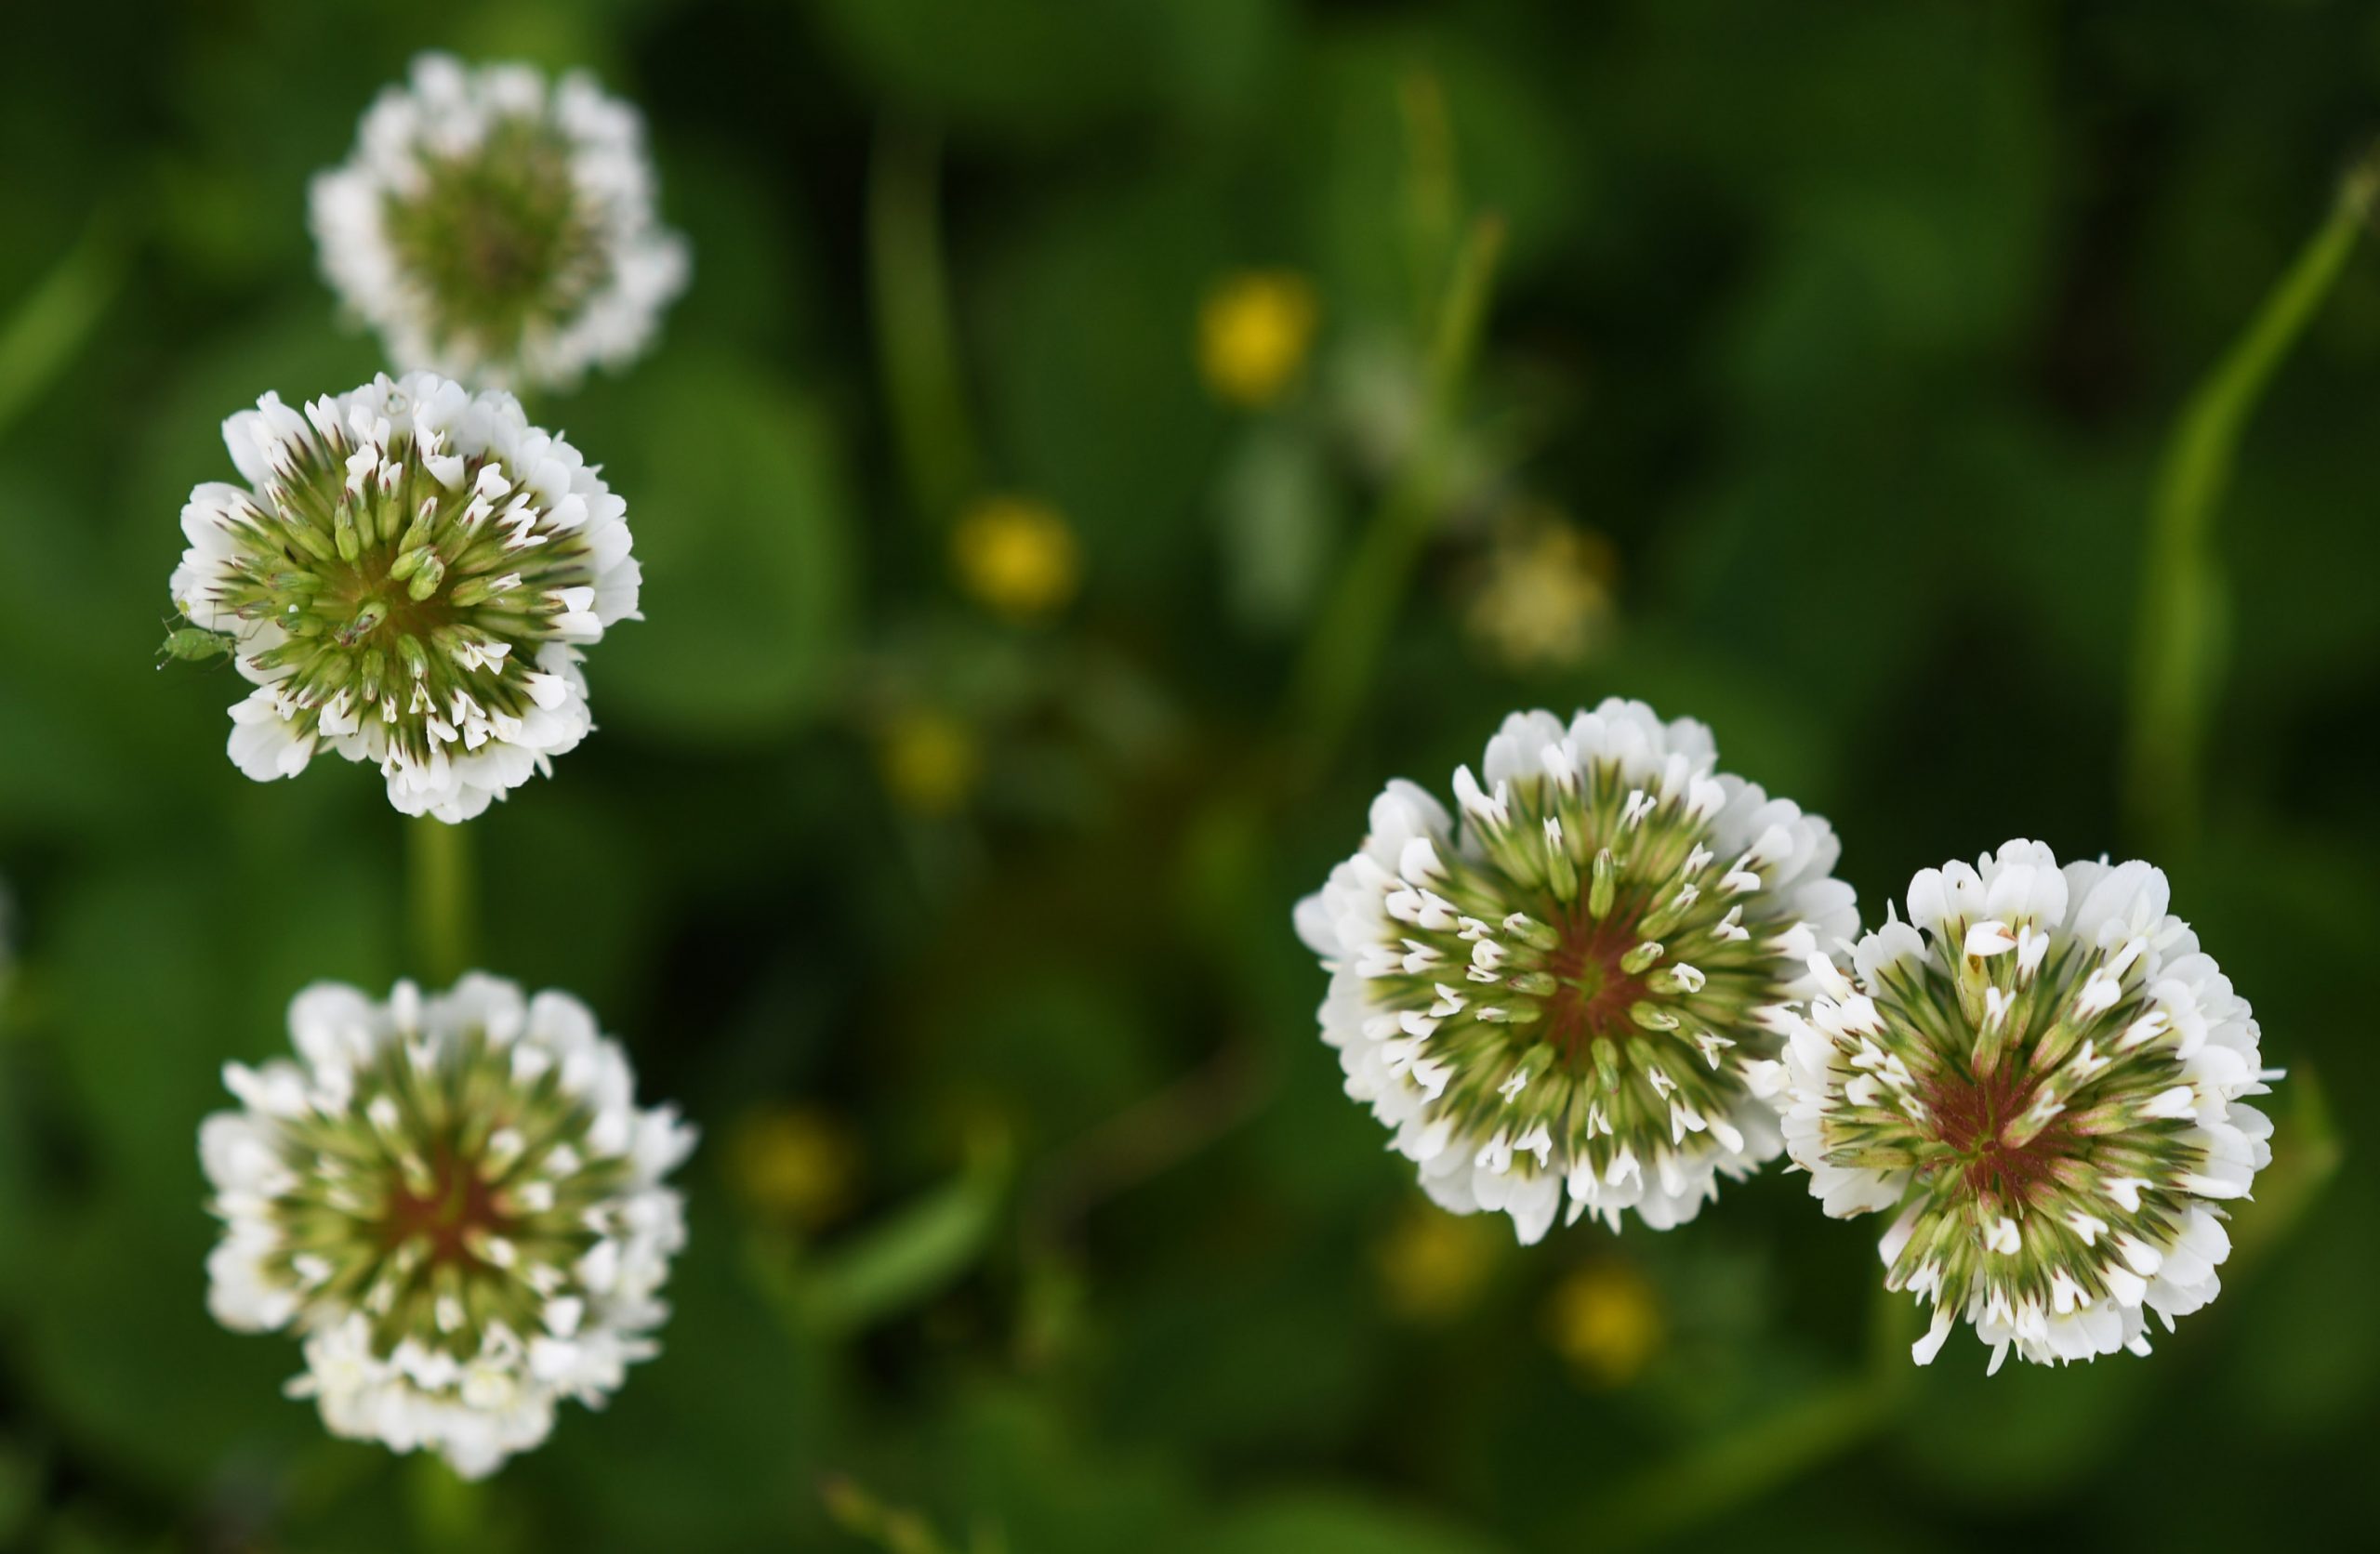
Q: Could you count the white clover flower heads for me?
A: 5